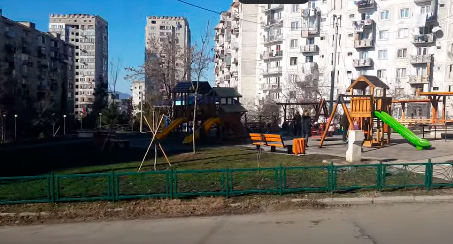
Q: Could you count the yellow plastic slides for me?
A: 2